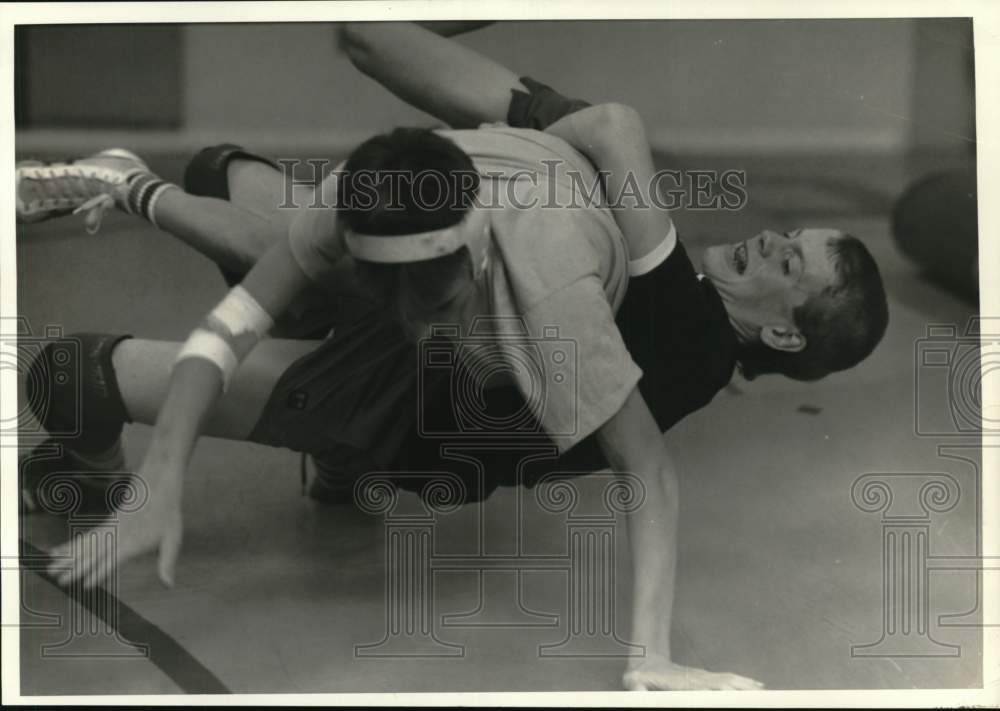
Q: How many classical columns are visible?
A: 4